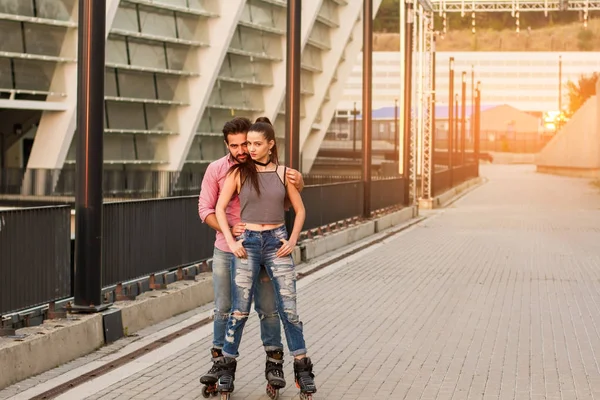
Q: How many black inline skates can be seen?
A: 4